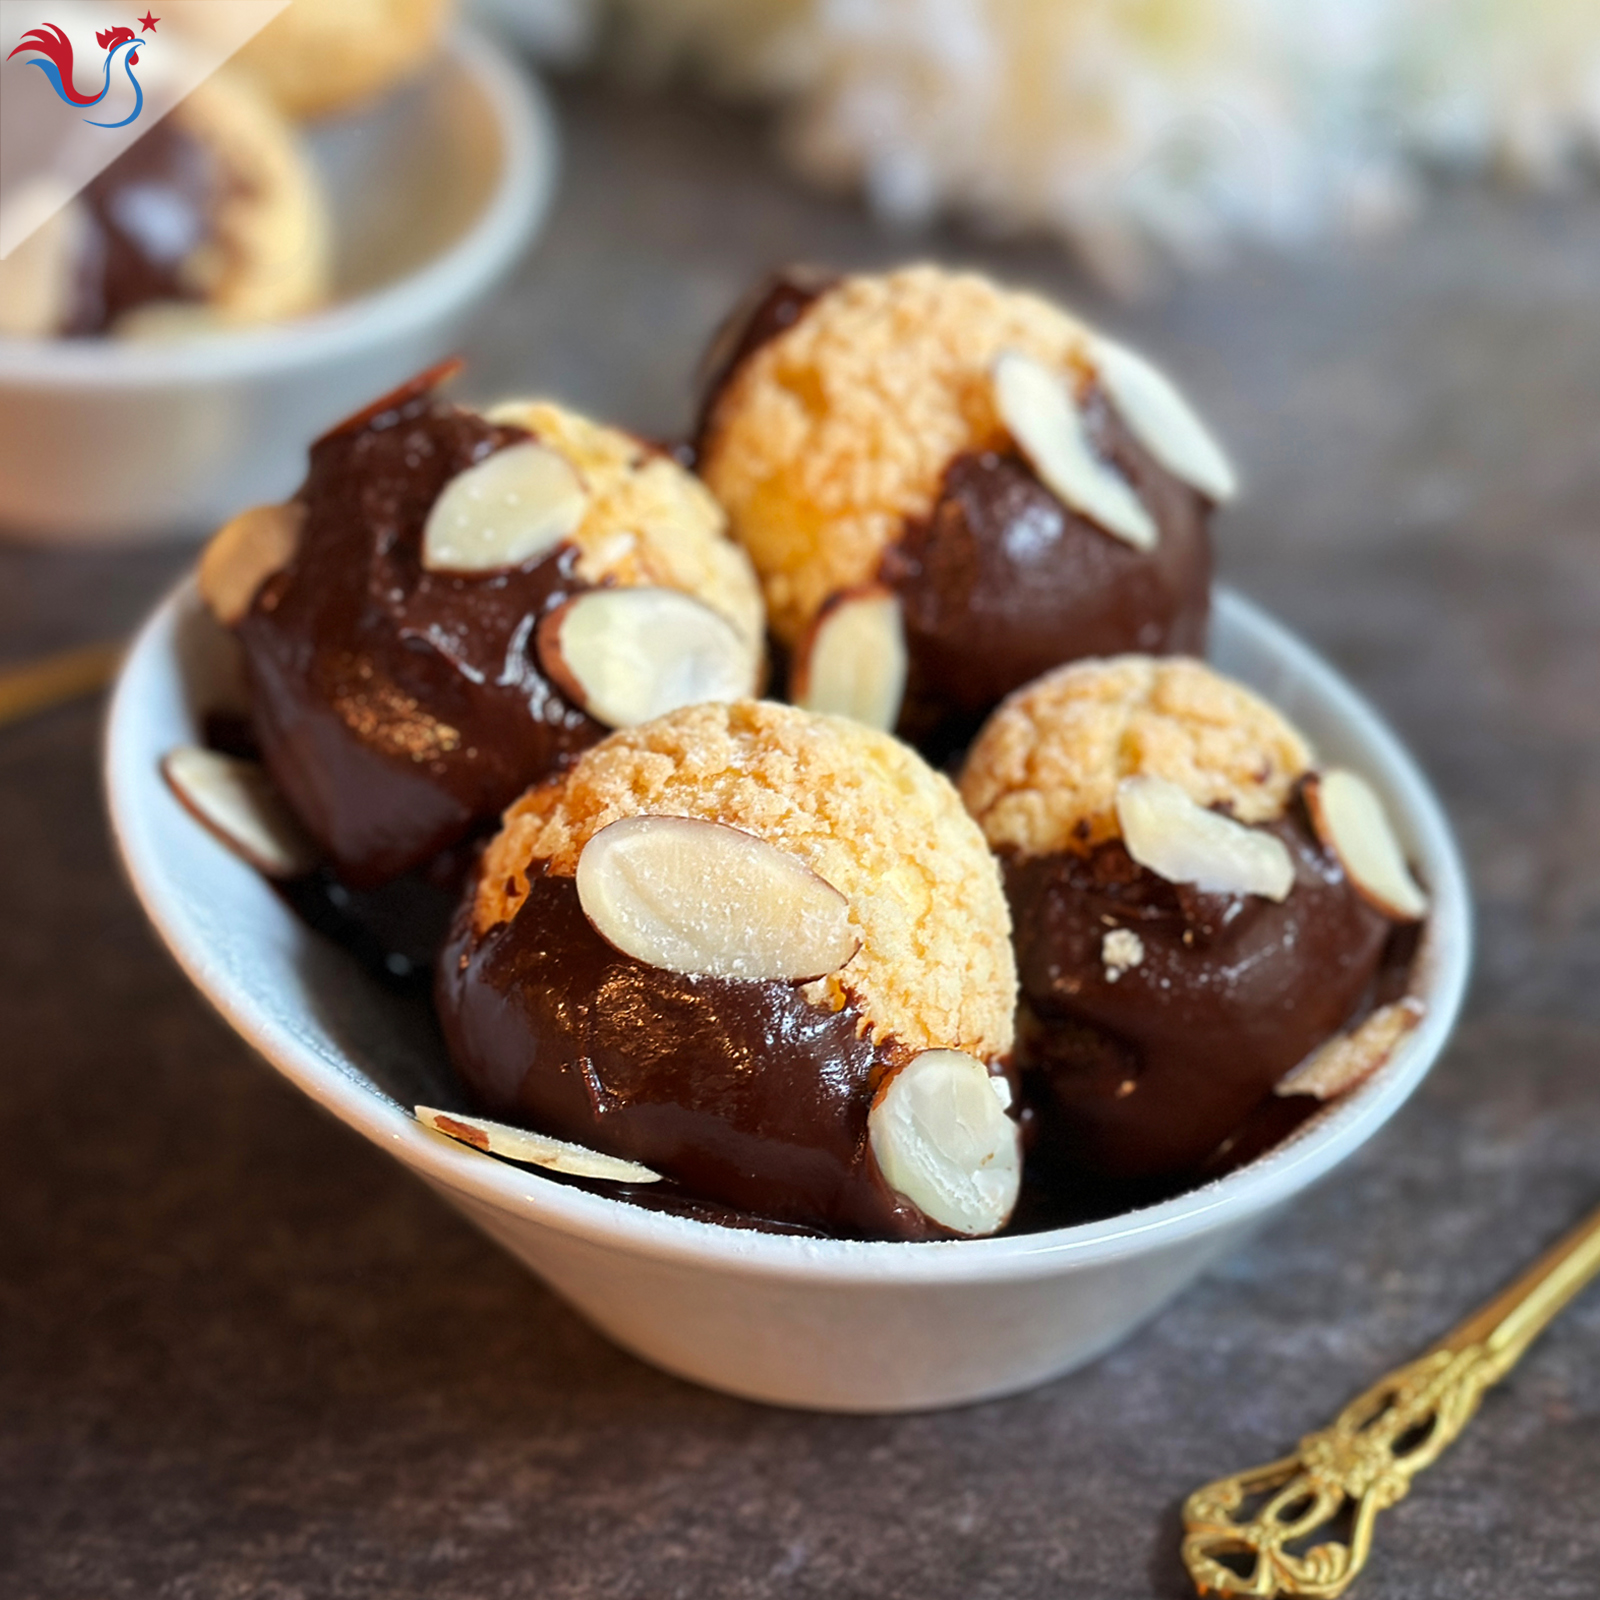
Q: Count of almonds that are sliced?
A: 14